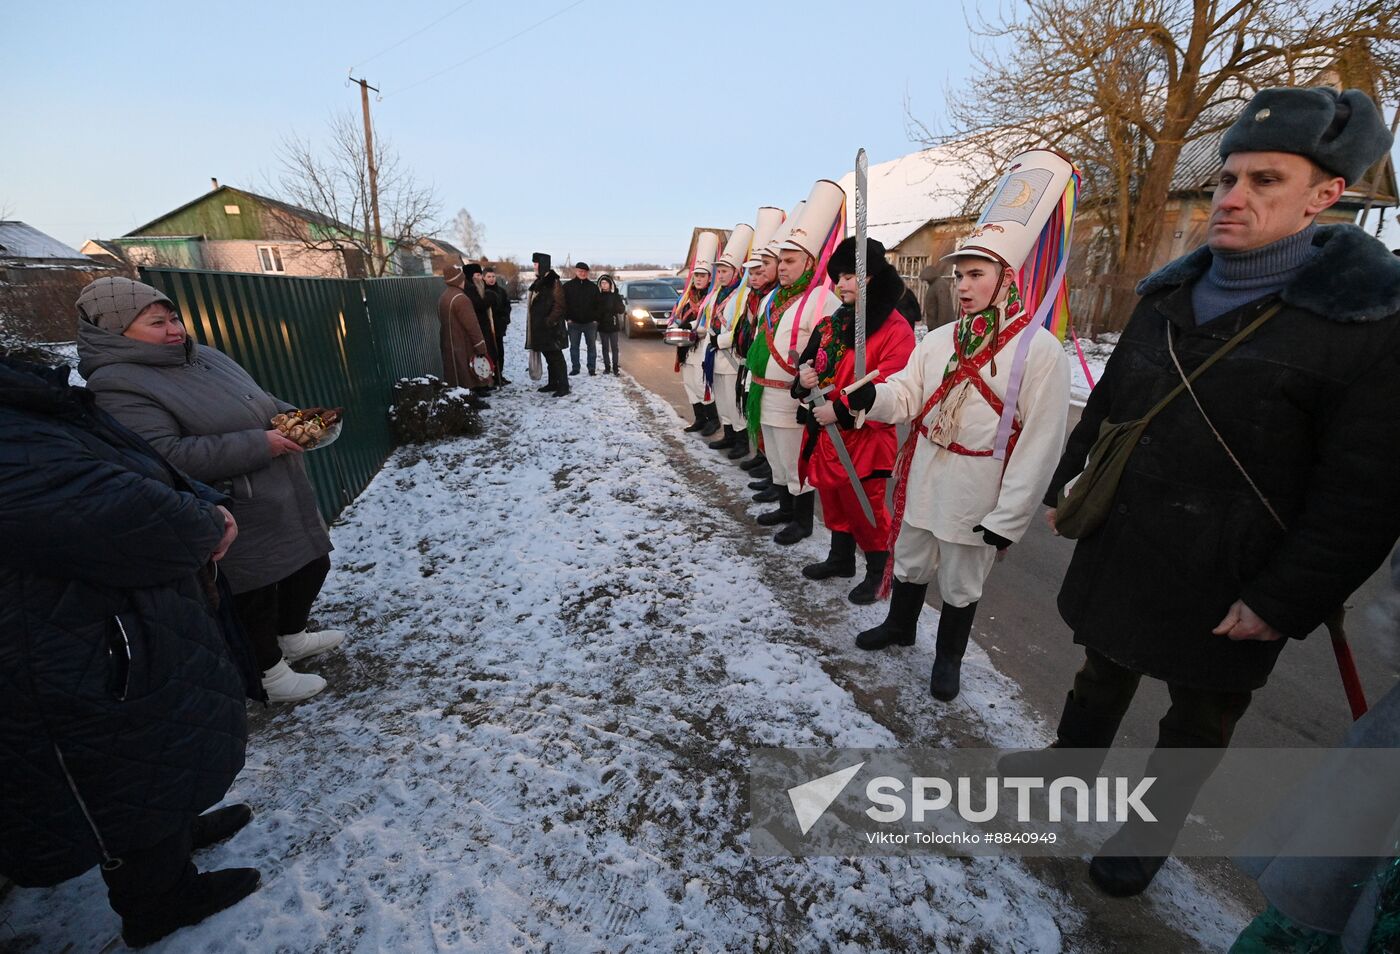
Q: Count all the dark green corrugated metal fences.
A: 1